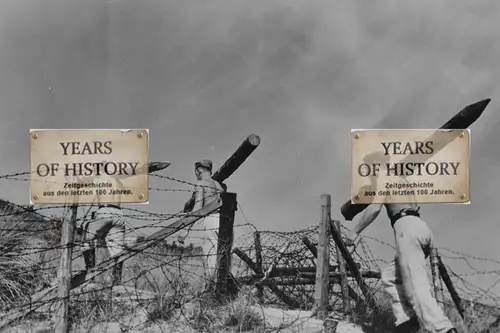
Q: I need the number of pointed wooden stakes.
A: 2